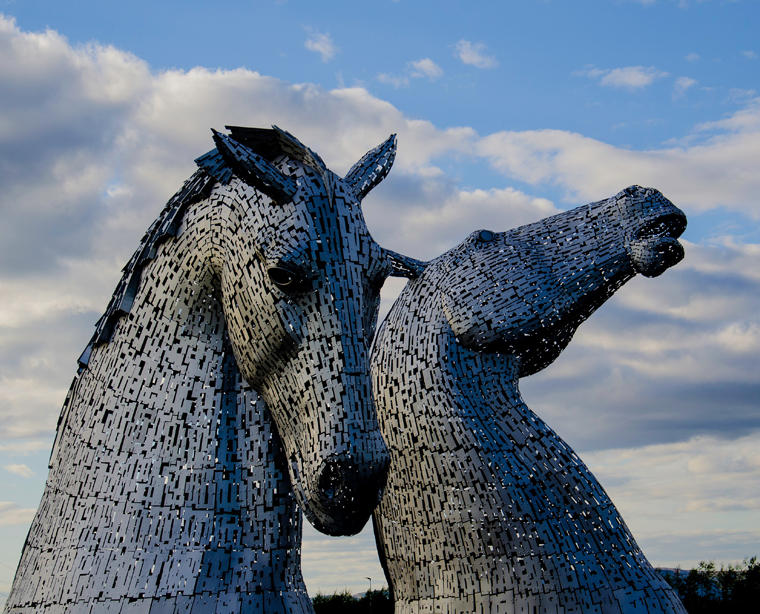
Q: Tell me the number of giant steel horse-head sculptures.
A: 2